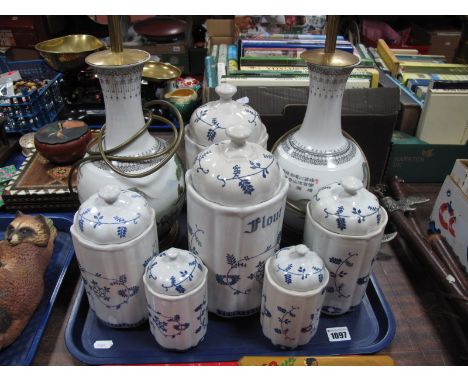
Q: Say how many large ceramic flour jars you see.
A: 1